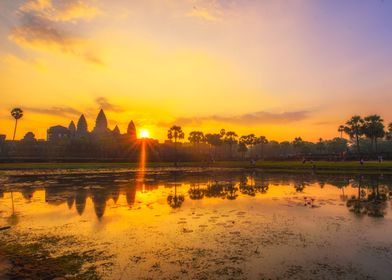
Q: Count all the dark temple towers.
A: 5